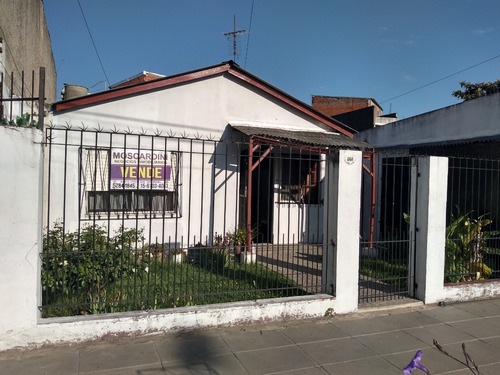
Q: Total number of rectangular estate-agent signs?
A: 1